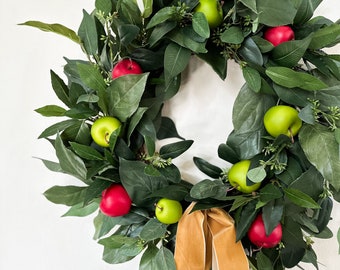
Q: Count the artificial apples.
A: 9